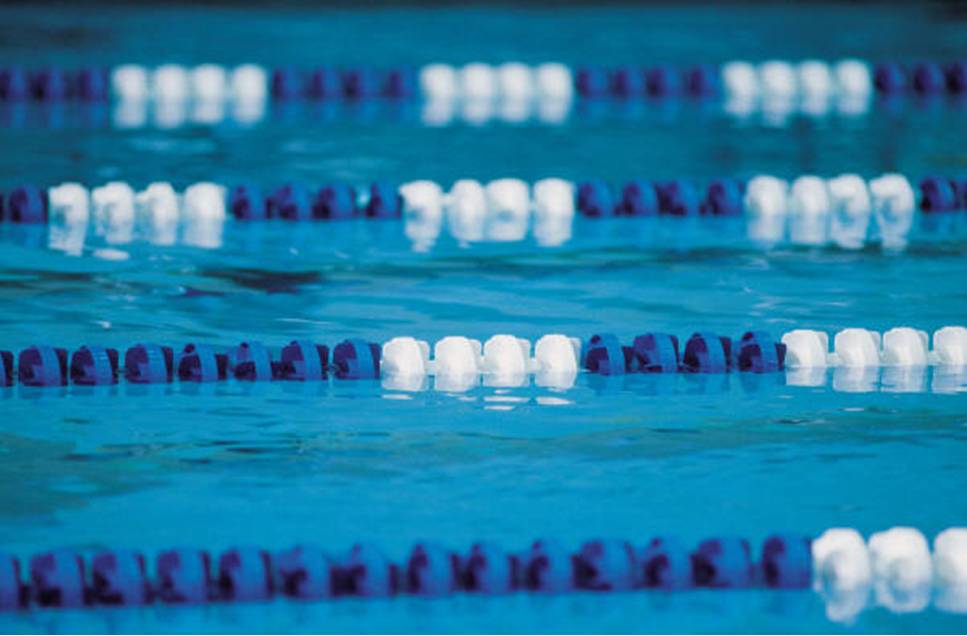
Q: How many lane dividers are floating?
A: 4